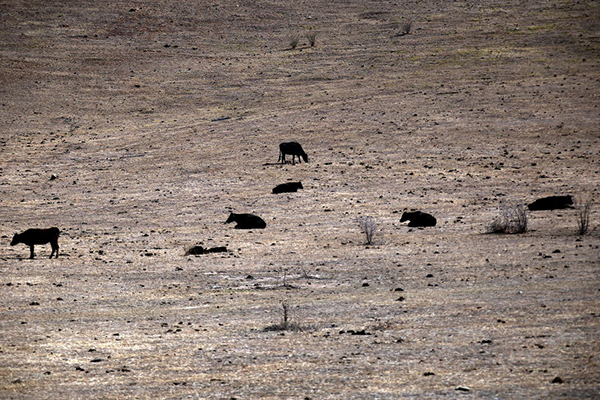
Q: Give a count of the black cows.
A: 6